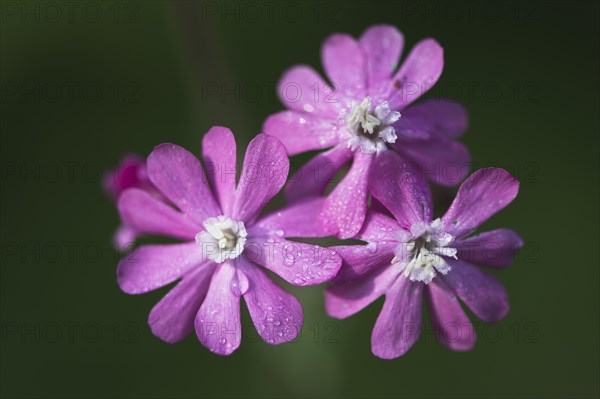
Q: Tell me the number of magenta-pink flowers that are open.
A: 3